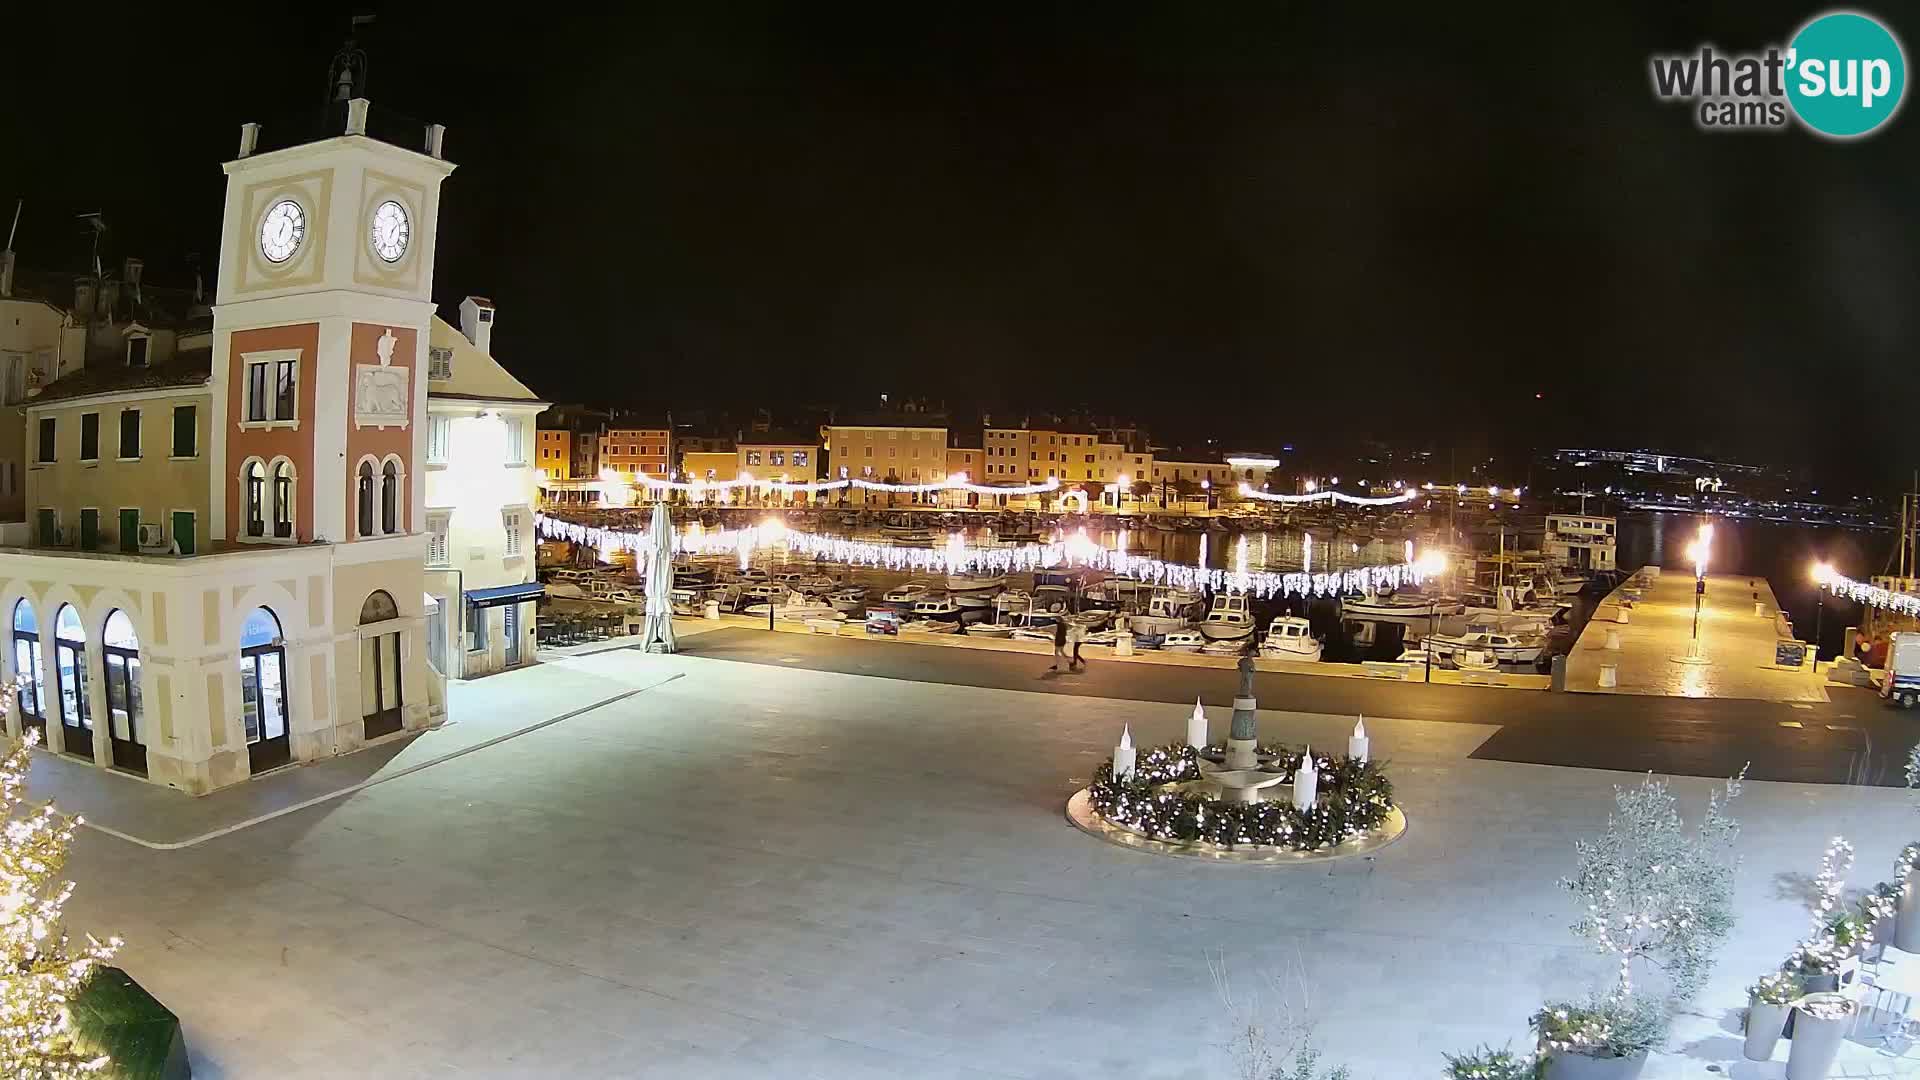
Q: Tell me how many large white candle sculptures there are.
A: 4